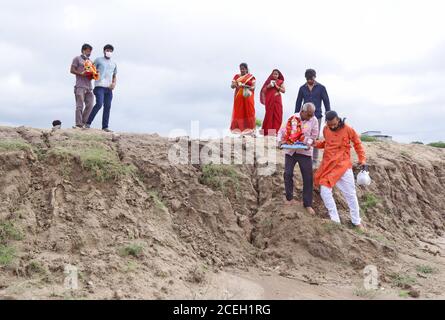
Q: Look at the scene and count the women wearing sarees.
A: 2